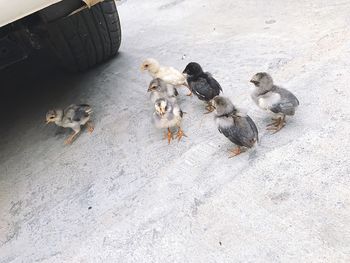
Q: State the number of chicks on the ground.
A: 7